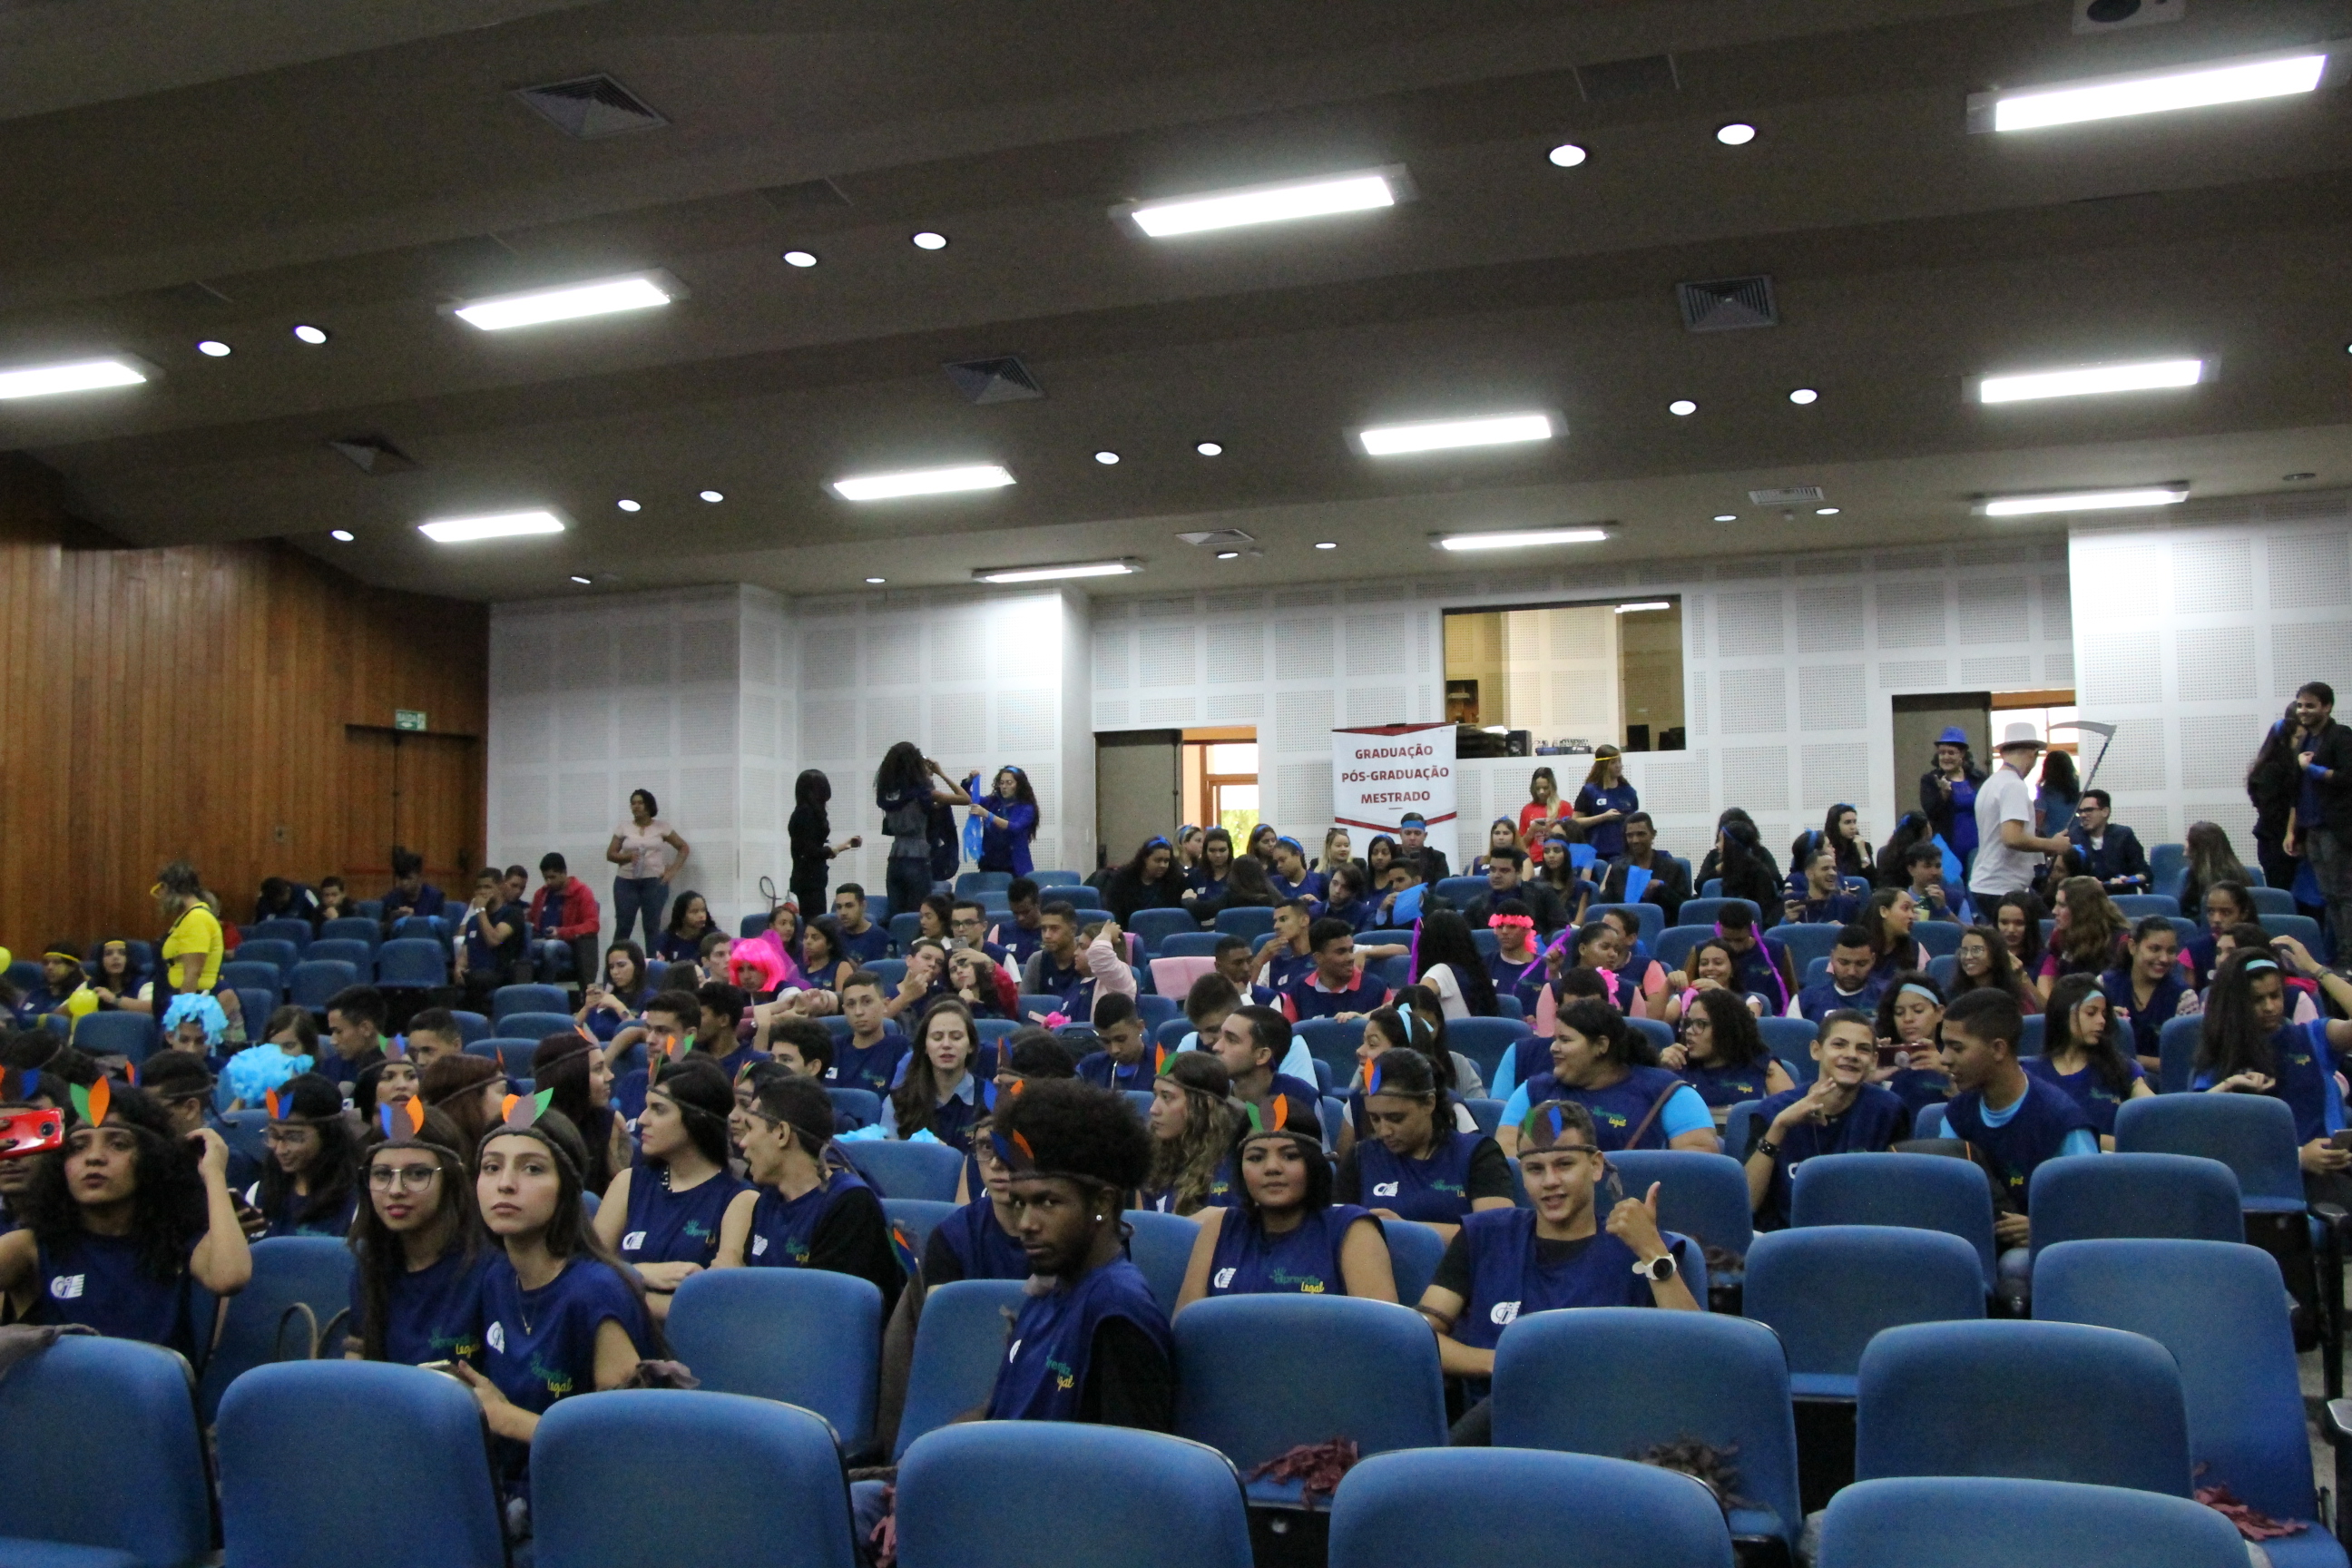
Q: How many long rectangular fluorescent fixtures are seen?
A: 11